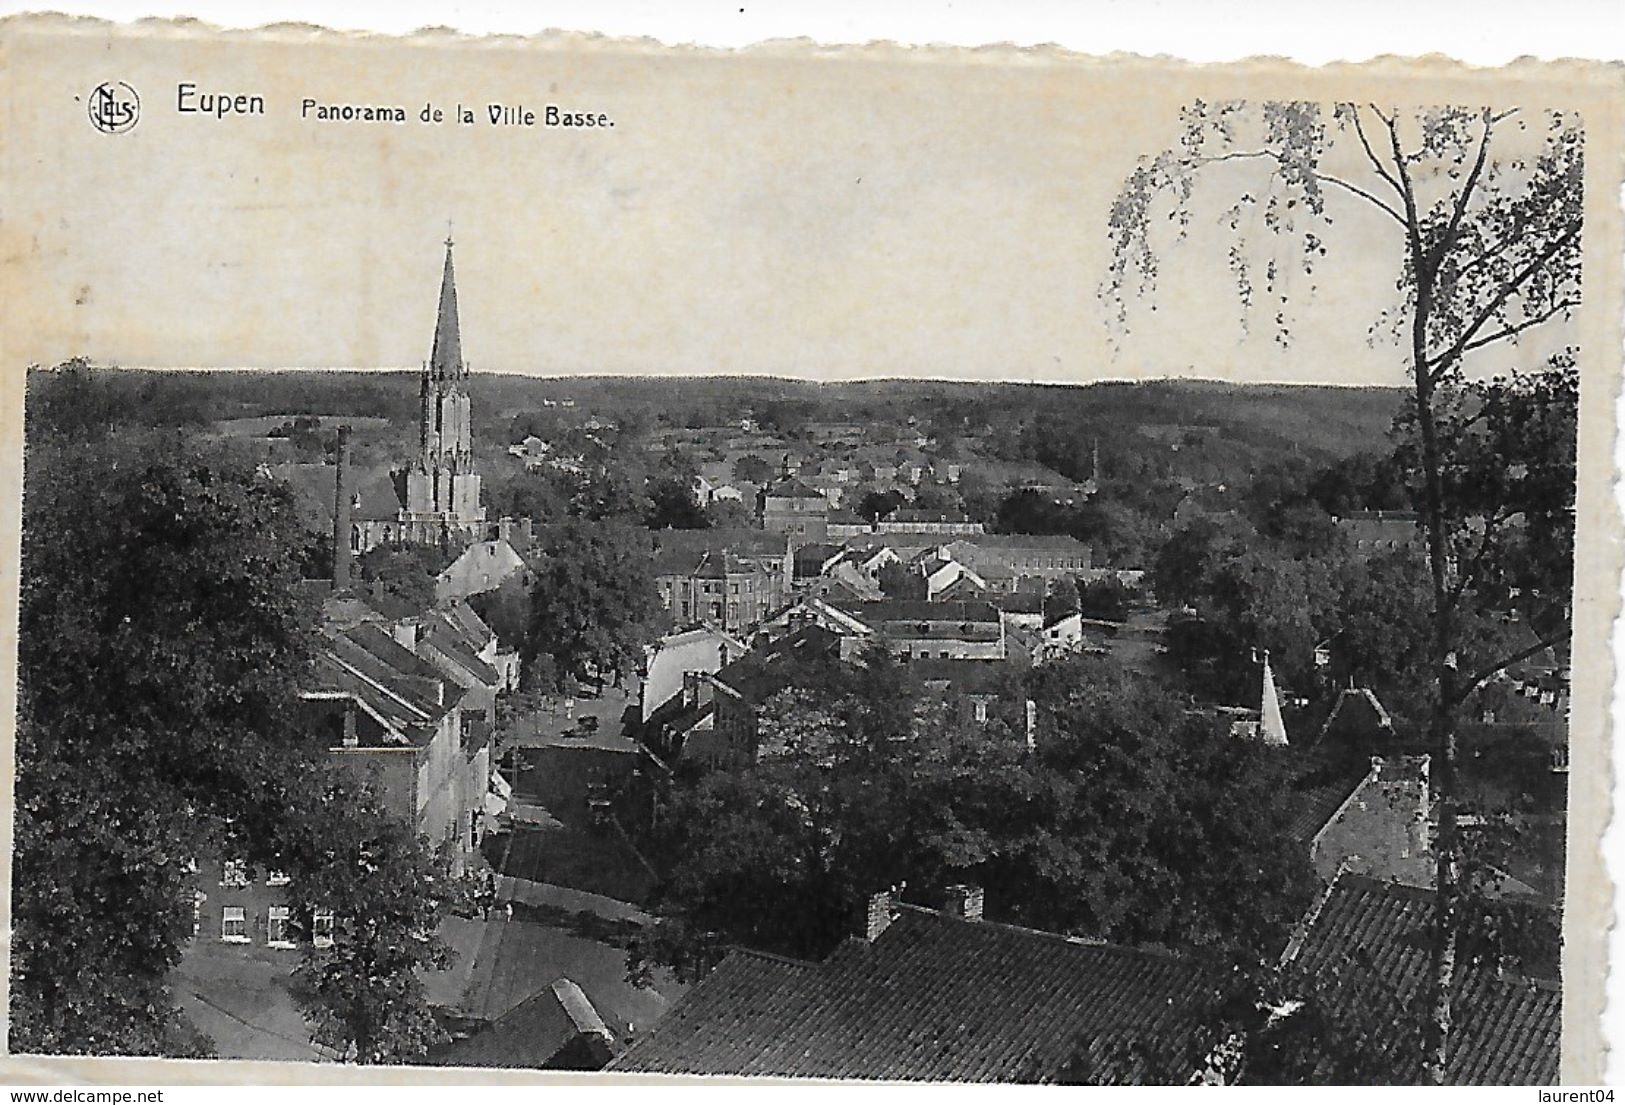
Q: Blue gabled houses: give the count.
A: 0